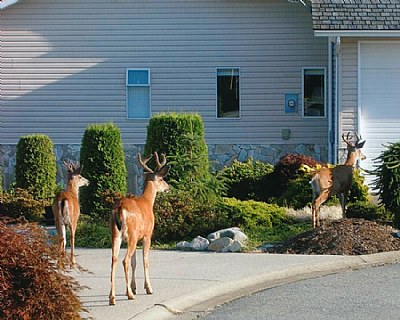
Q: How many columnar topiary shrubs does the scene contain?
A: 3